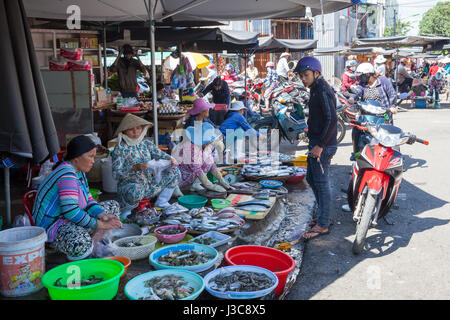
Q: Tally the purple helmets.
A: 1